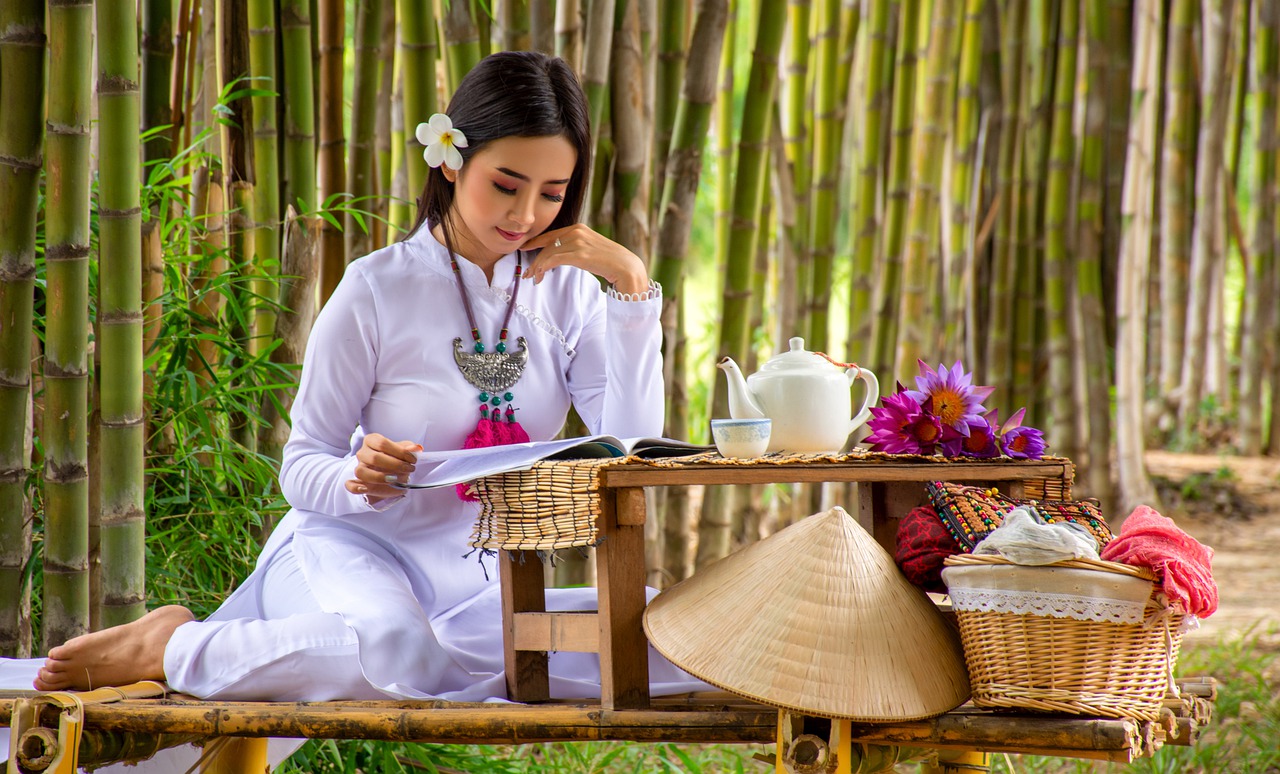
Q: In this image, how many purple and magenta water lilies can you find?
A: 5